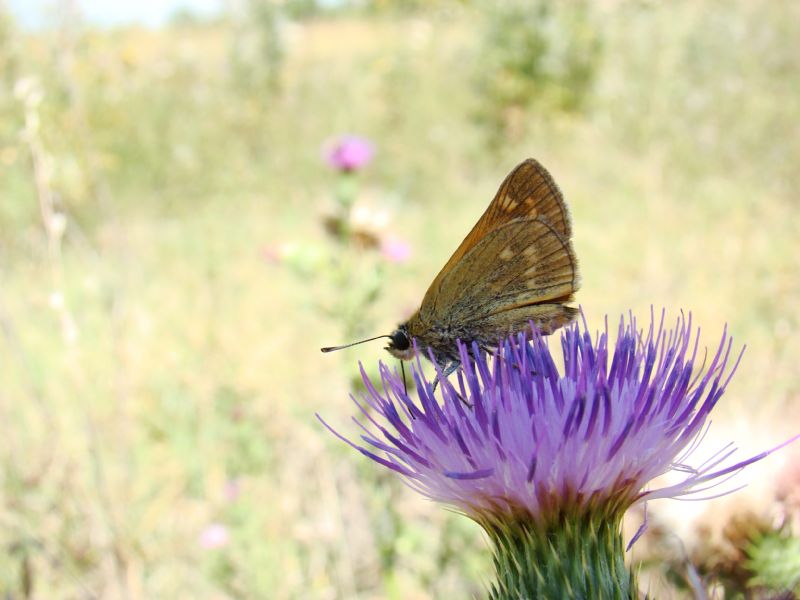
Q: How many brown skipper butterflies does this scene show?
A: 1